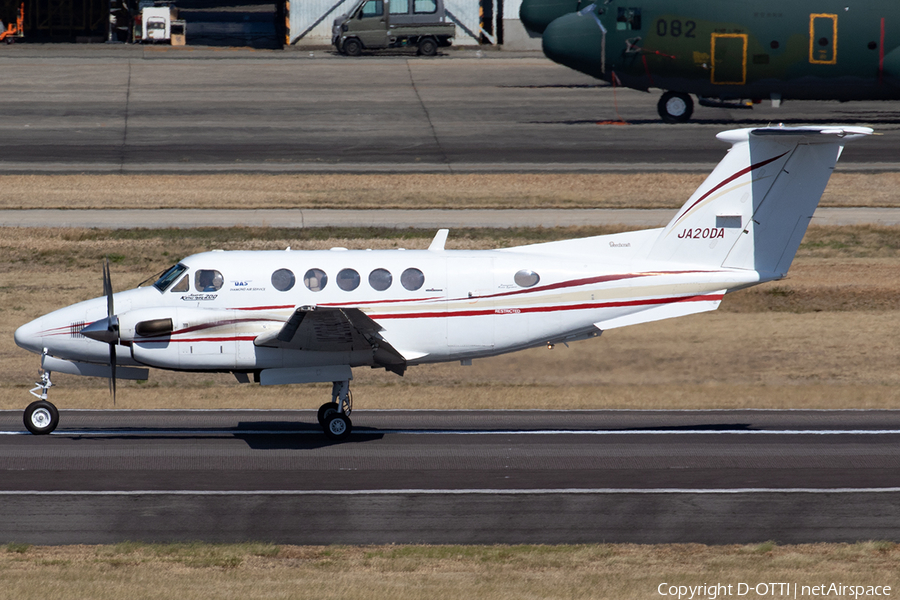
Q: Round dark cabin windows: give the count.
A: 5